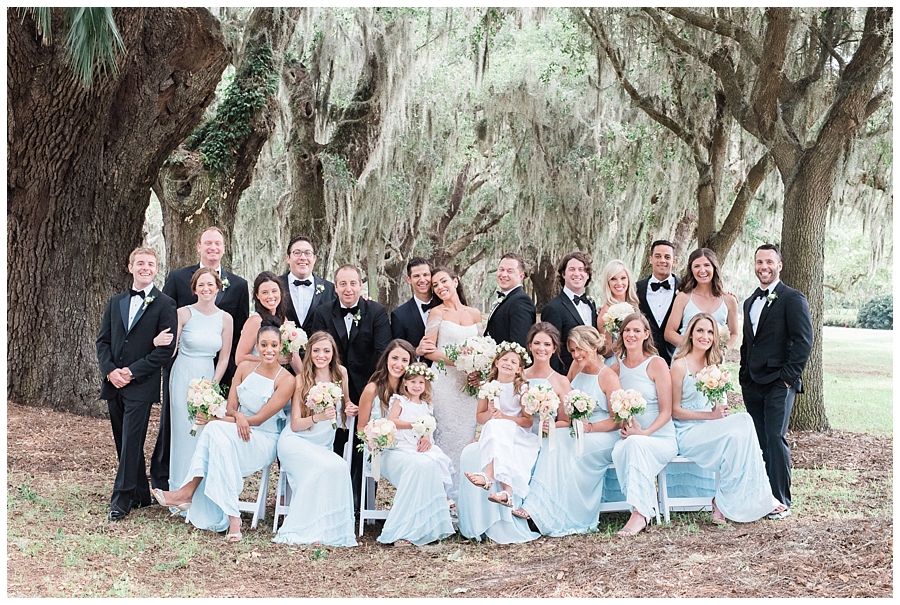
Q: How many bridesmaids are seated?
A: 7